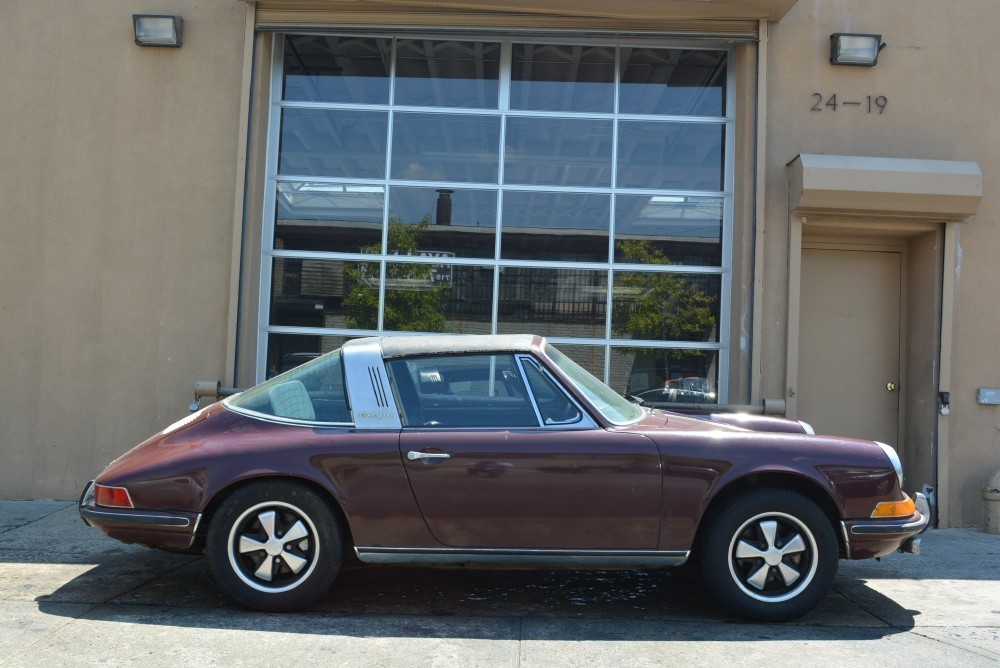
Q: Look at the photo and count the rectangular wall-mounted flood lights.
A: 2